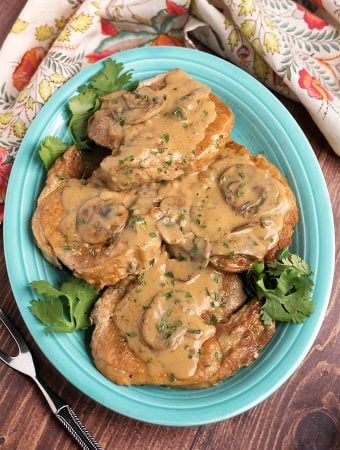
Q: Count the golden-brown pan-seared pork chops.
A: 4